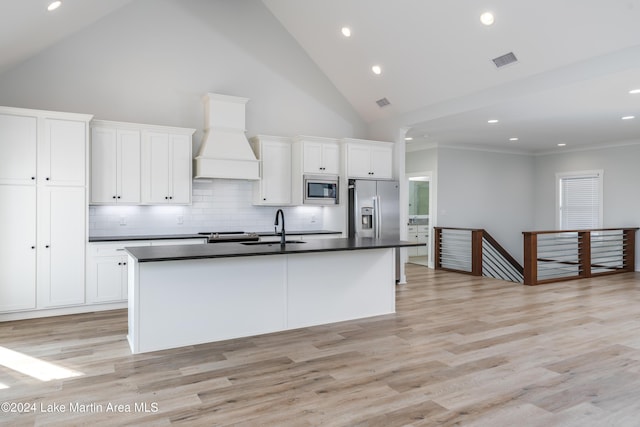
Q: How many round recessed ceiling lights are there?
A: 10